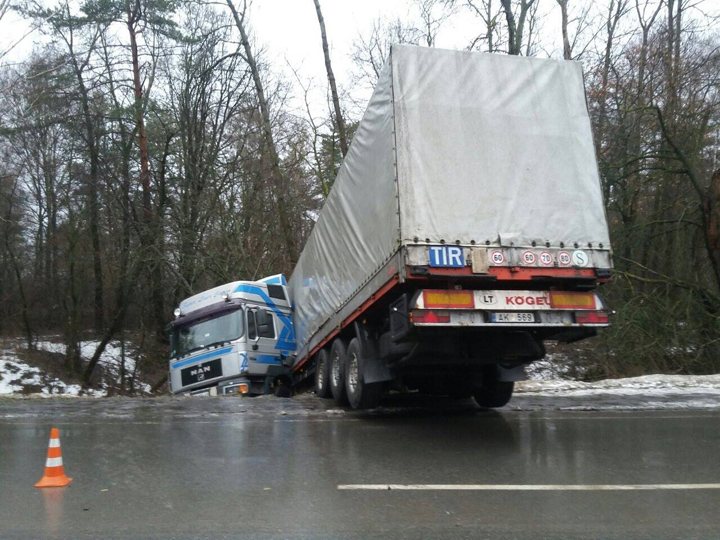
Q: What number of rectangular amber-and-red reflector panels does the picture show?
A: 2